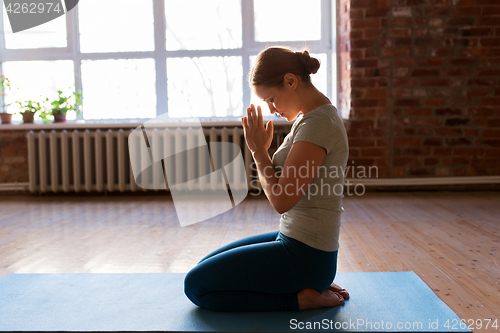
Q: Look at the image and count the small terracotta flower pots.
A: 3